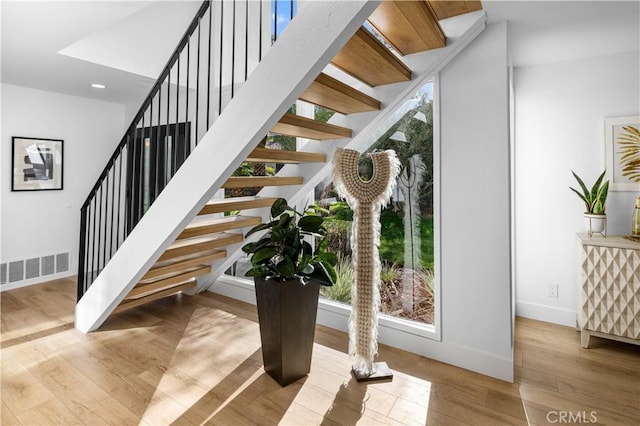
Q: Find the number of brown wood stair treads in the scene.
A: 13